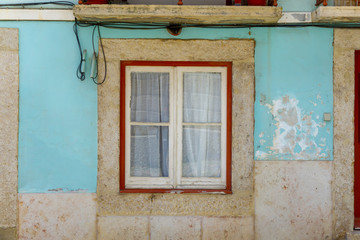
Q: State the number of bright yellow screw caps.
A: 0